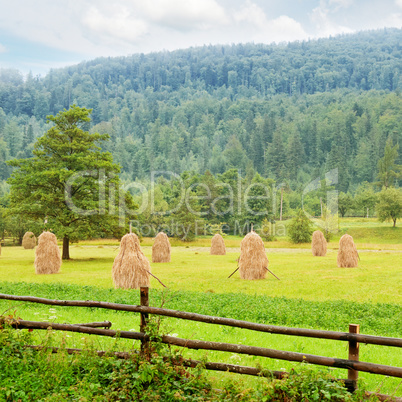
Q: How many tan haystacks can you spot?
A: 8